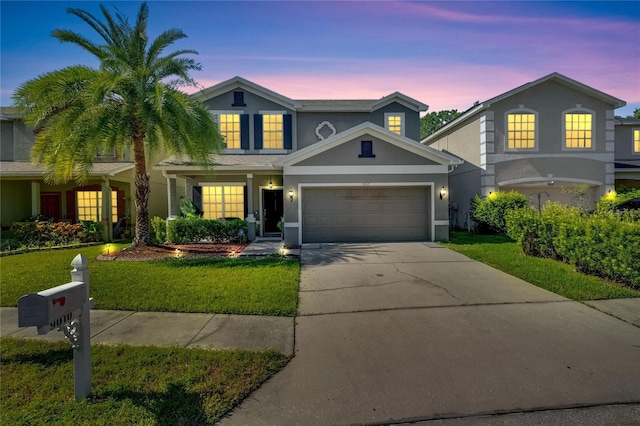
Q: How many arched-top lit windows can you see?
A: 2